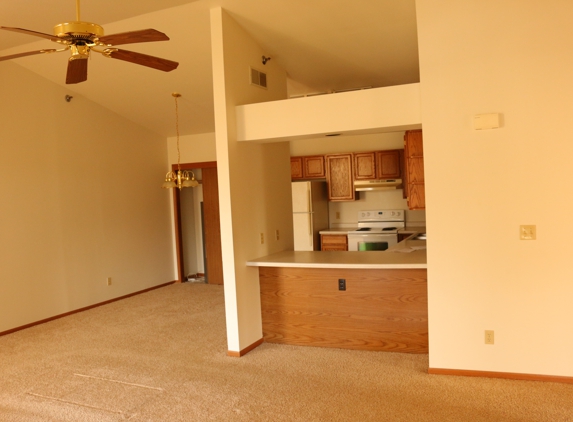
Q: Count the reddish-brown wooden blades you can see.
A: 5